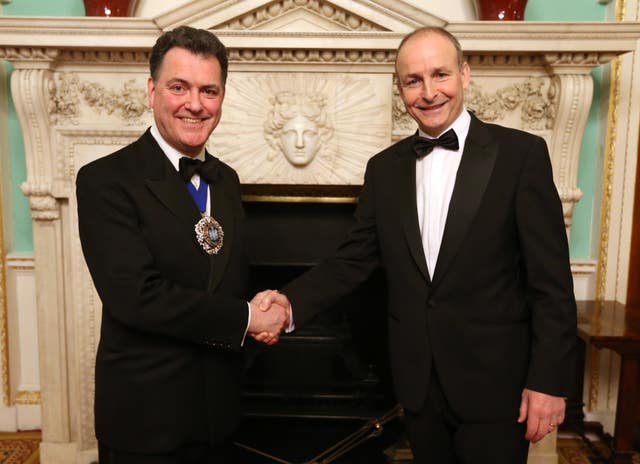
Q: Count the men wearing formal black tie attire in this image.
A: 2